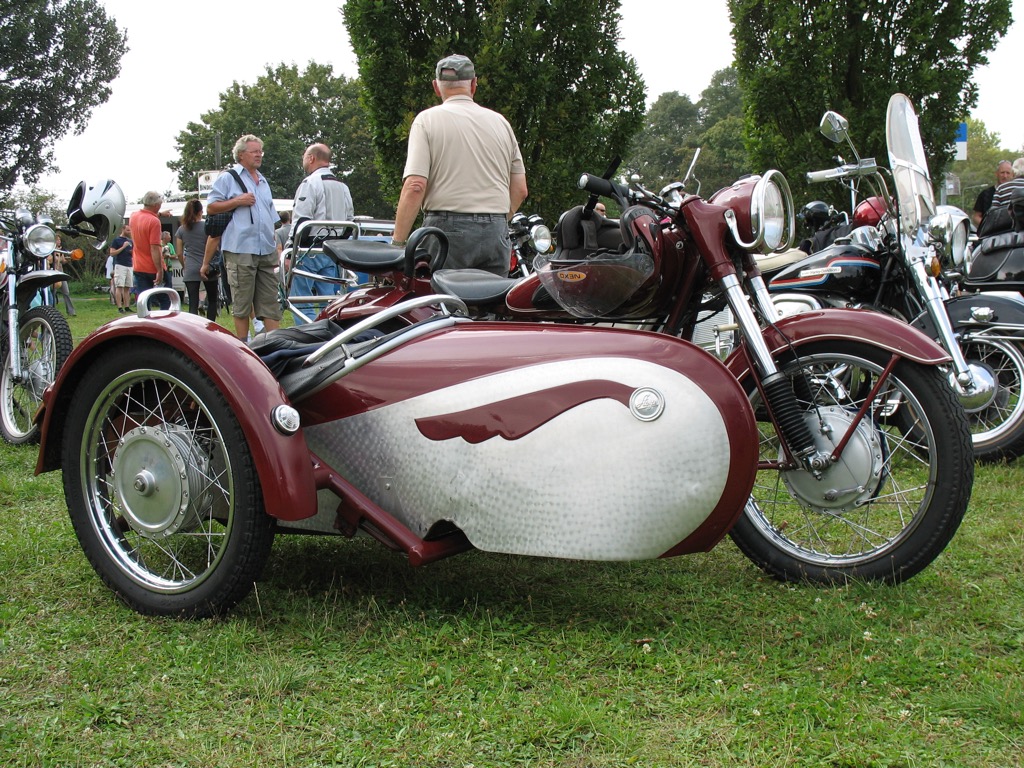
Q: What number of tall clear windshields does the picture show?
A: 1